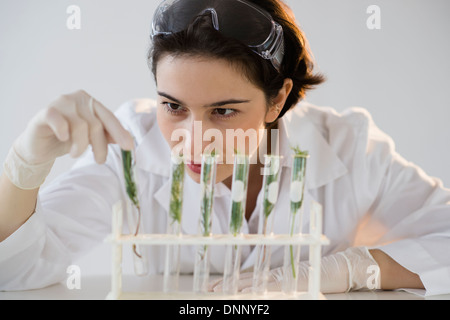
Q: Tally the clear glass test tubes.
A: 6